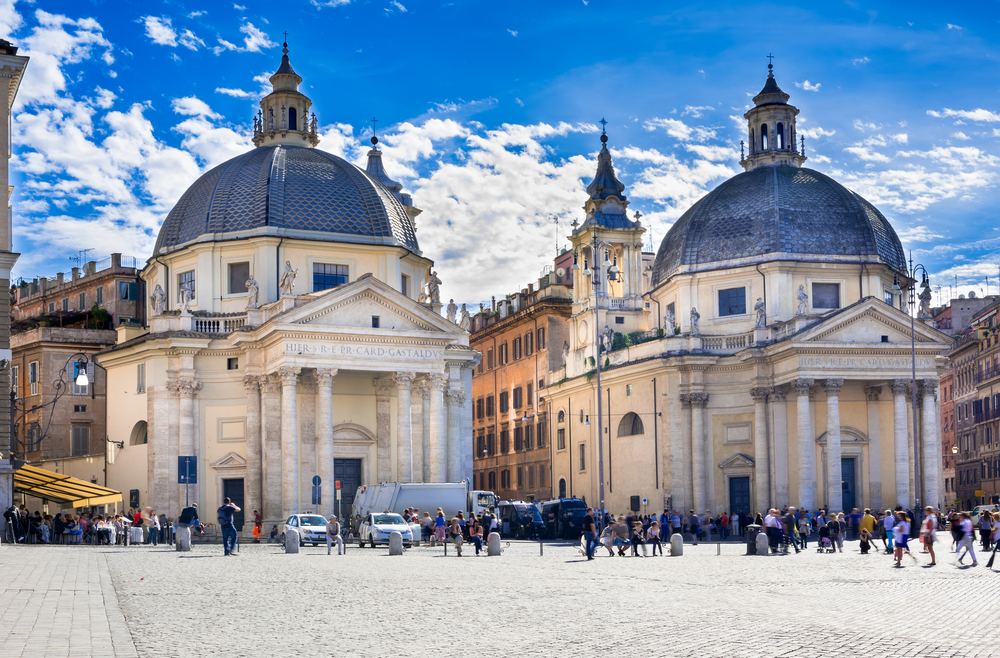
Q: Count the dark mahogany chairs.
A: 0